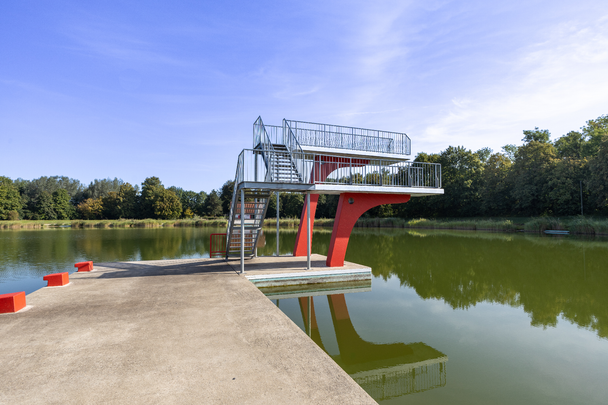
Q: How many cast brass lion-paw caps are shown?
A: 0